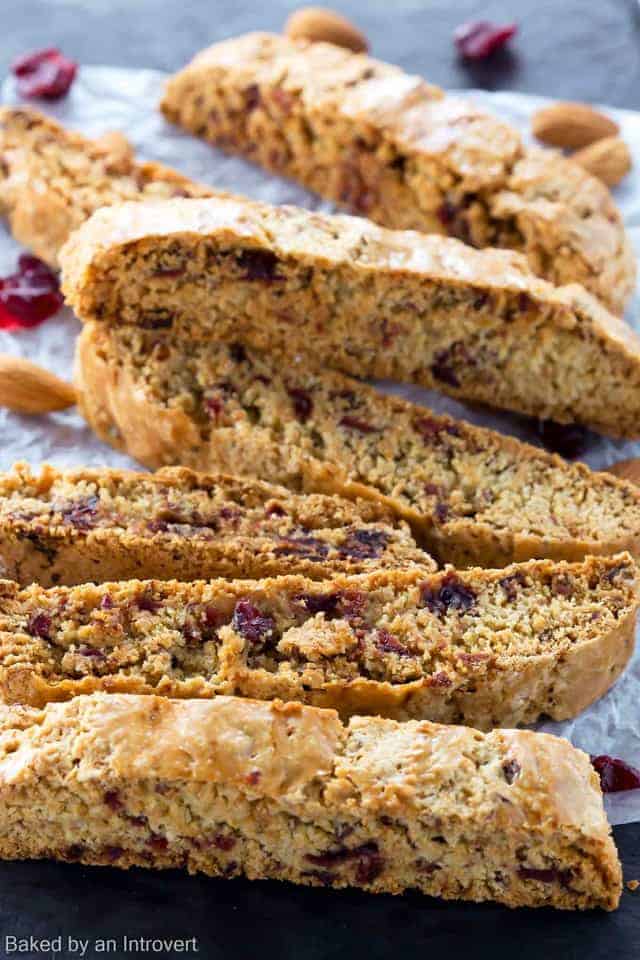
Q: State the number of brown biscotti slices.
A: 7